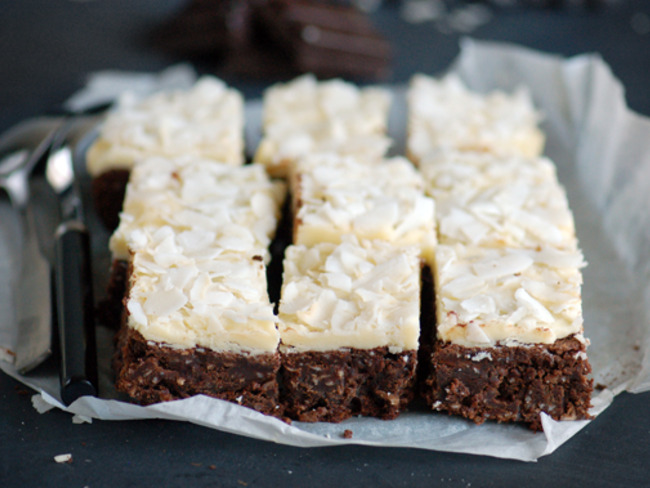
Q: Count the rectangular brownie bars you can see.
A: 9